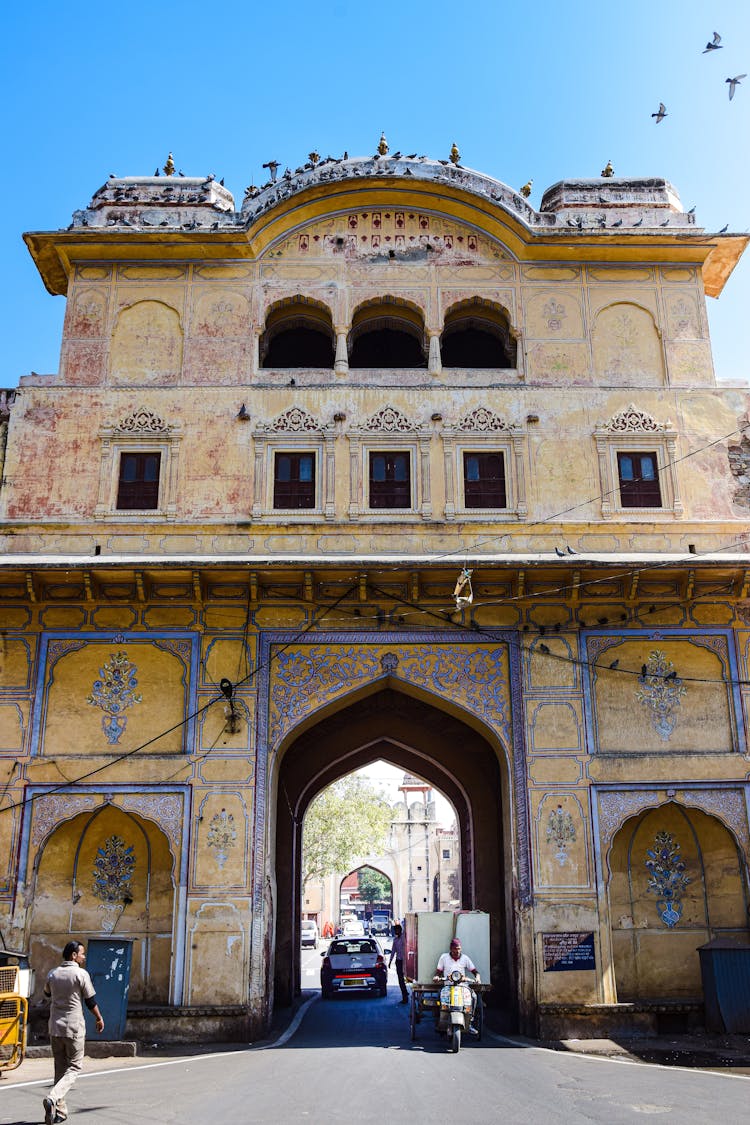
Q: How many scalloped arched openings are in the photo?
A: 3